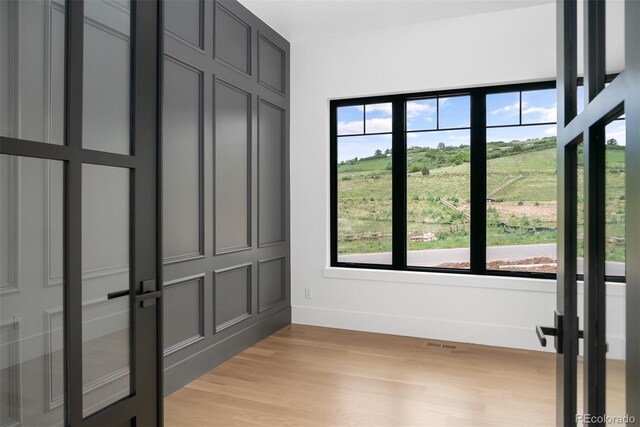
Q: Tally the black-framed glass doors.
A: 2